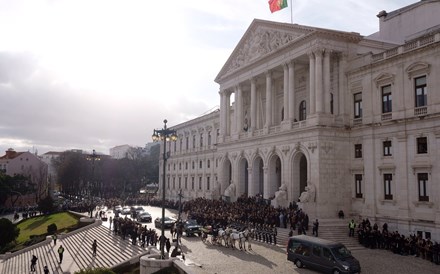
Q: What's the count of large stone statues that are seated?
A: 4